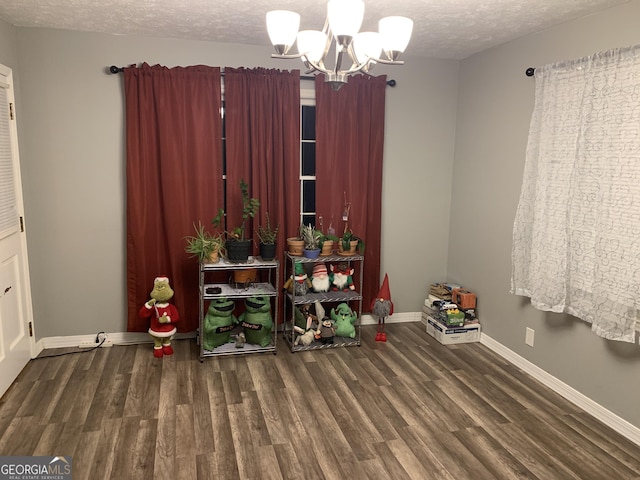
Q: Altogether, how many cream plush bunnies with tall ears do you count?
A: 1